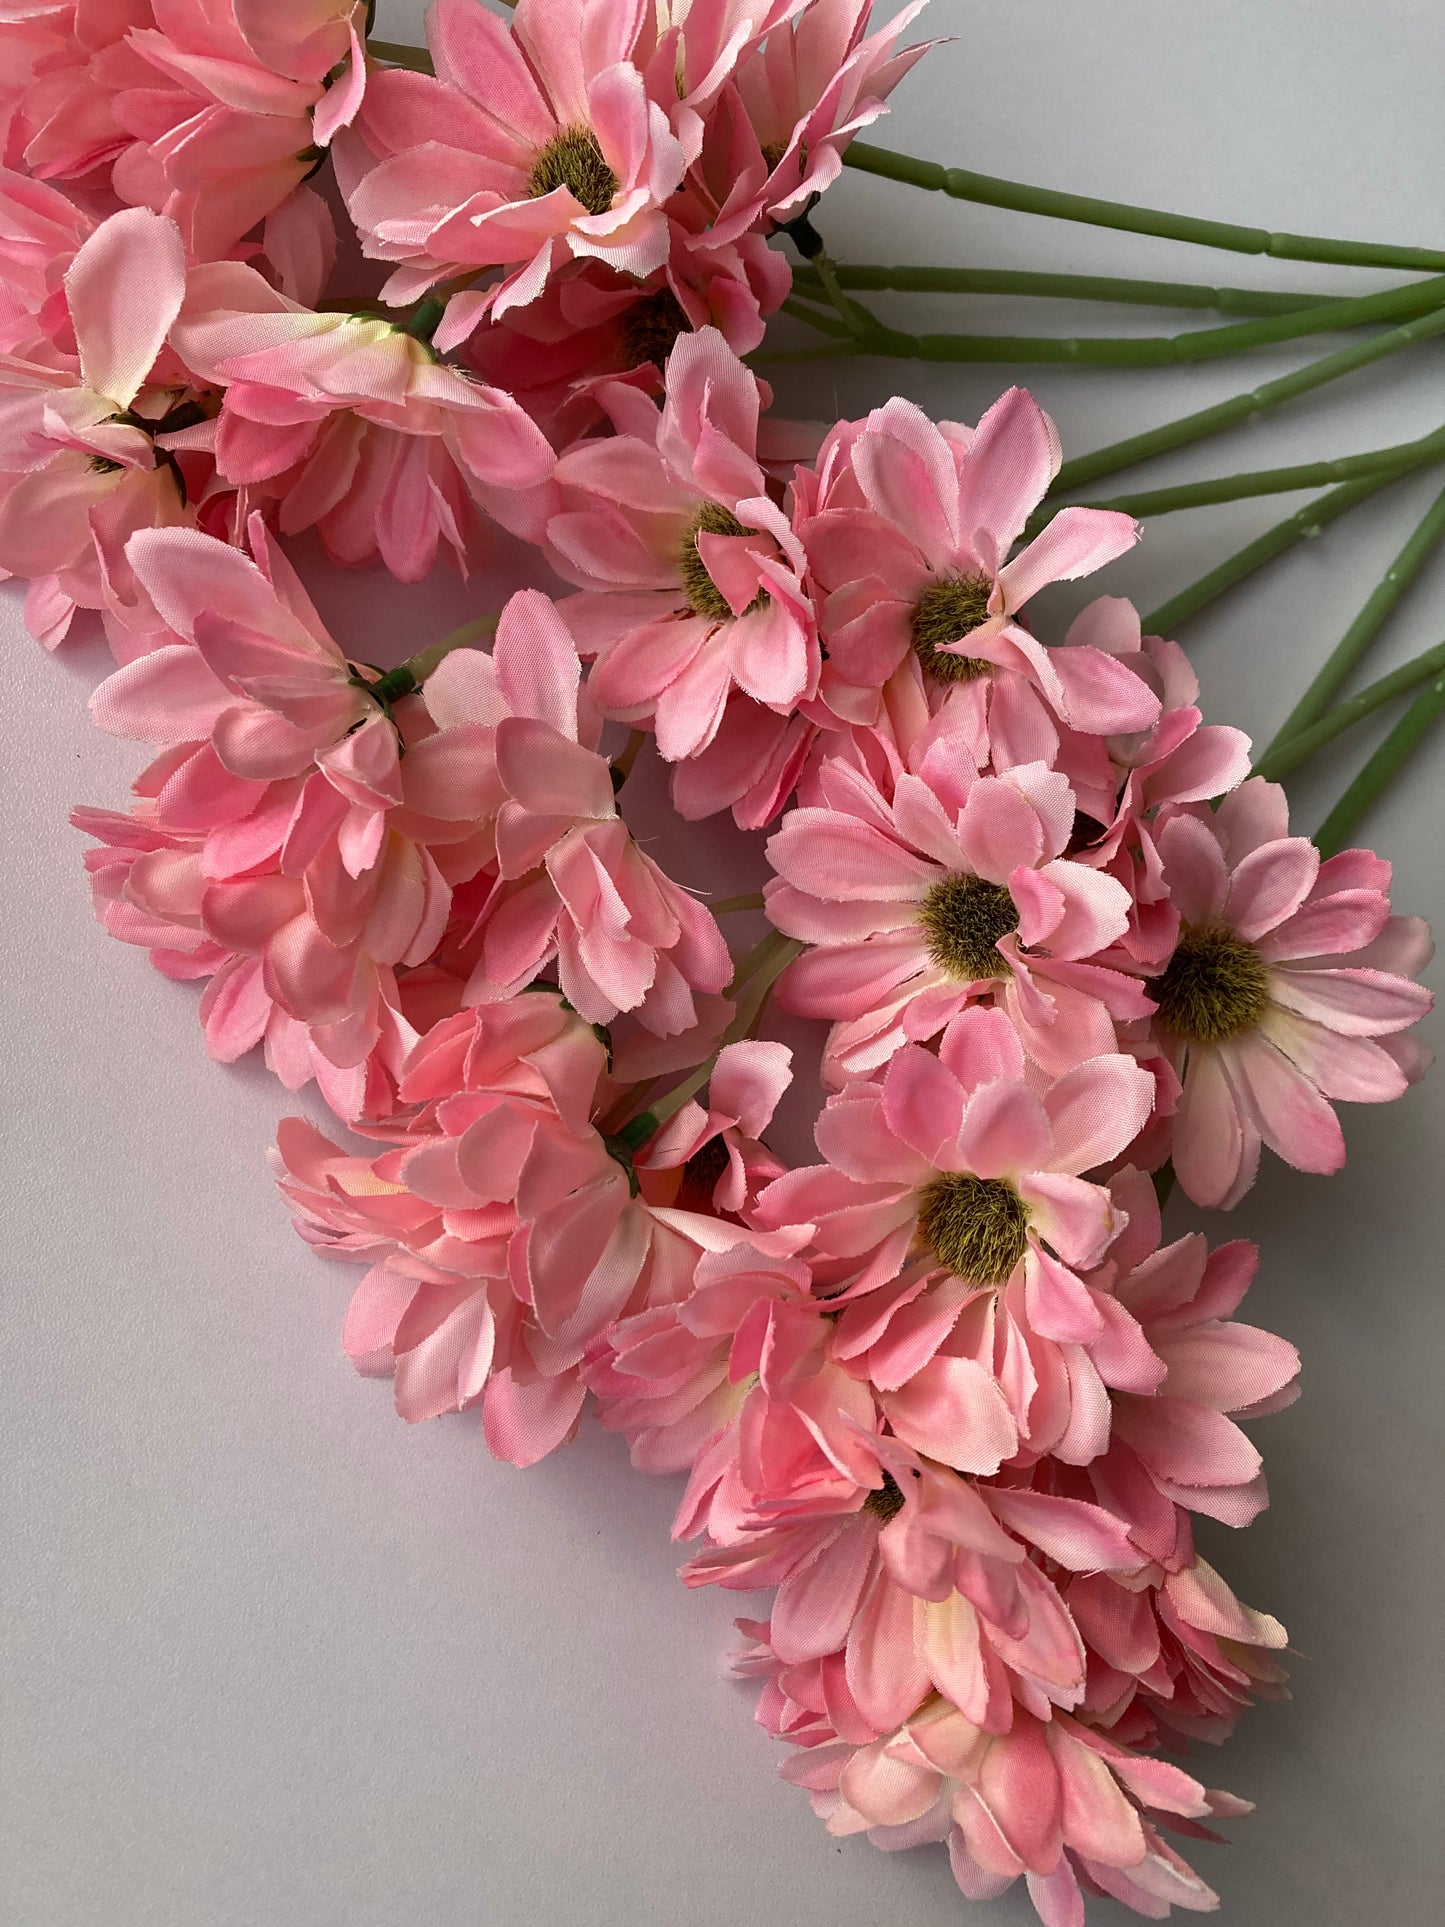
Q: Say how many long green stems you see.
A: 9